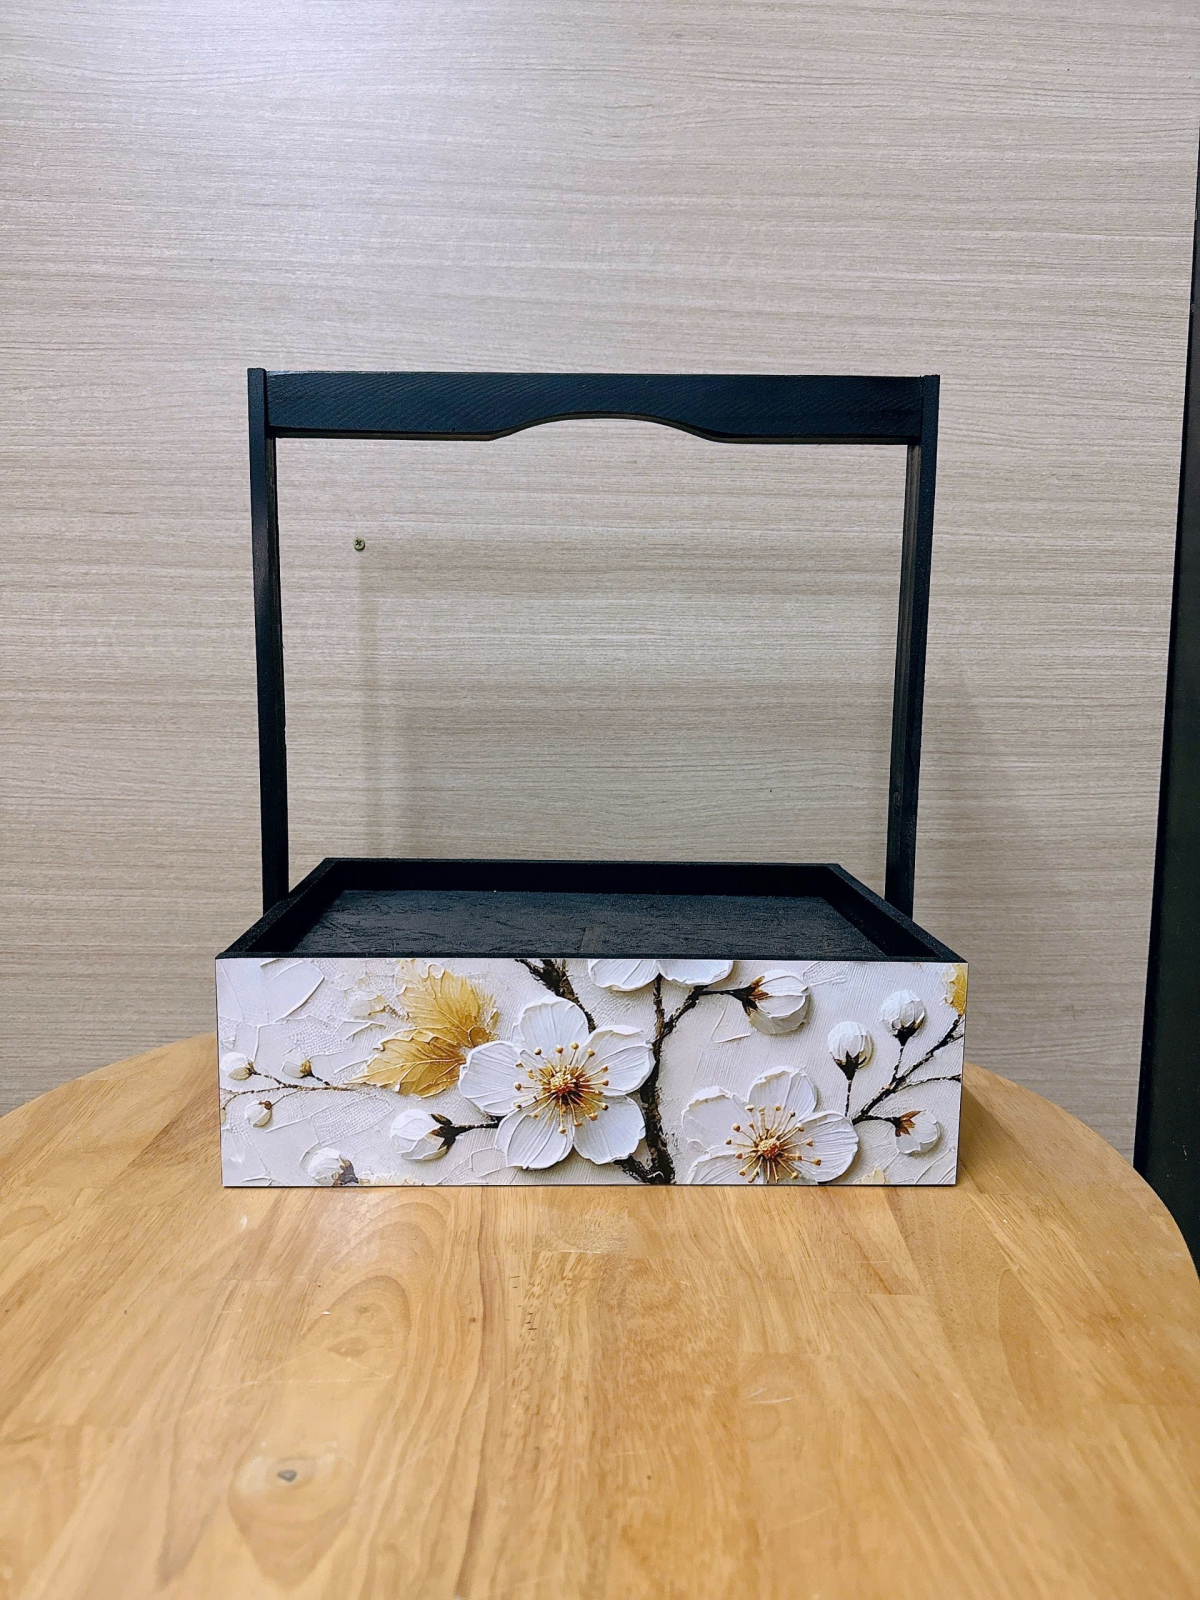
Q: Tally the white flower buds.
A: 9